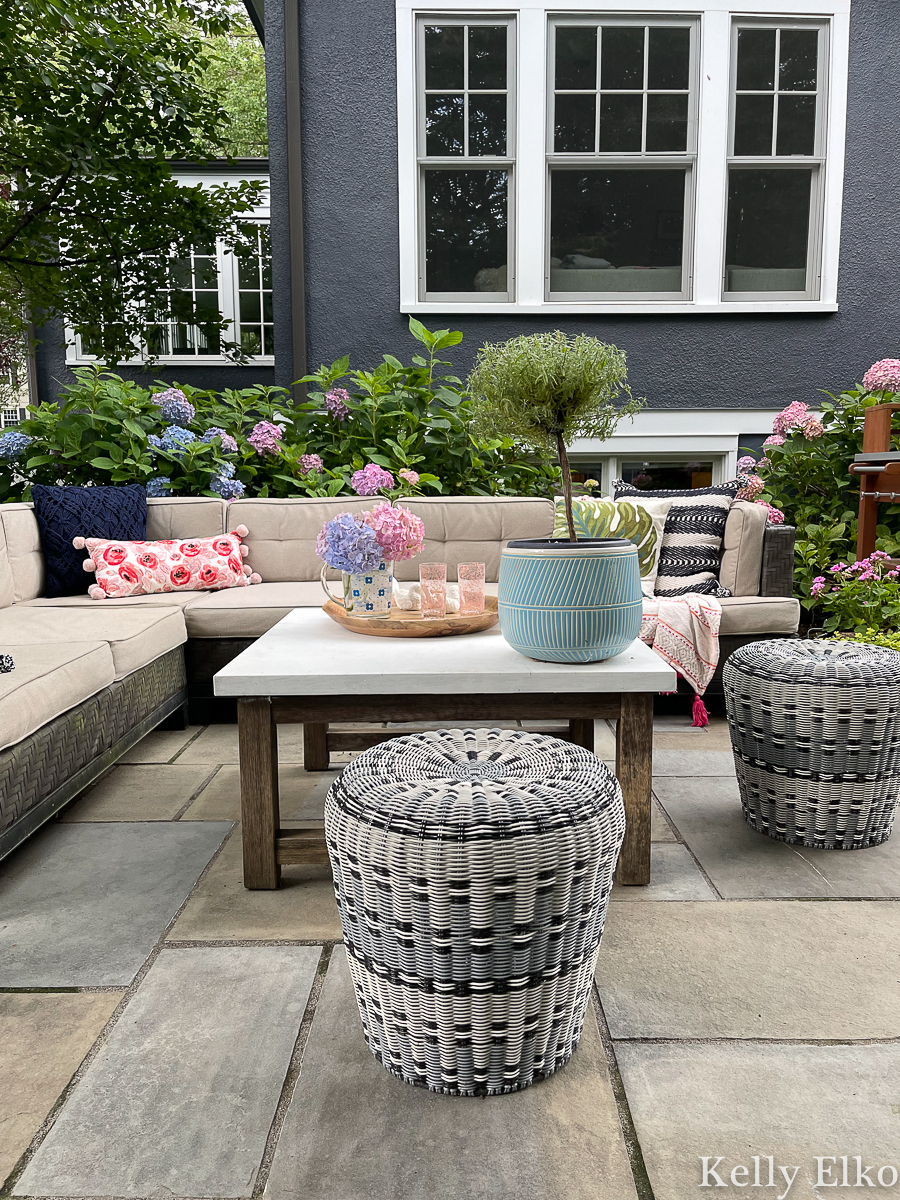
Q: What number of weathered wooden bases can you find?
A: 1